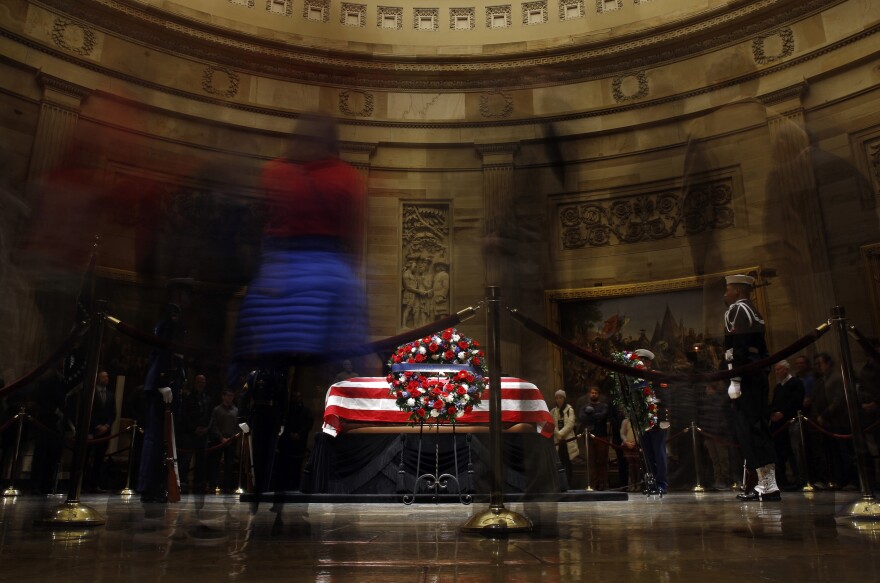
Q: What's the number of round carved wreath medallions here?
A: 6